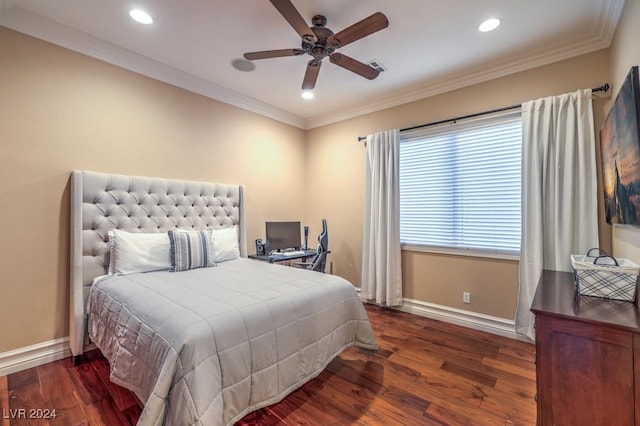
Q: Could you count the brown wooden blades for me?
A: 5